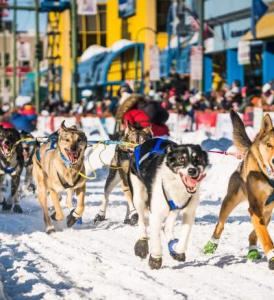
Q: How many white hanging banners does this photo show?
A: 5